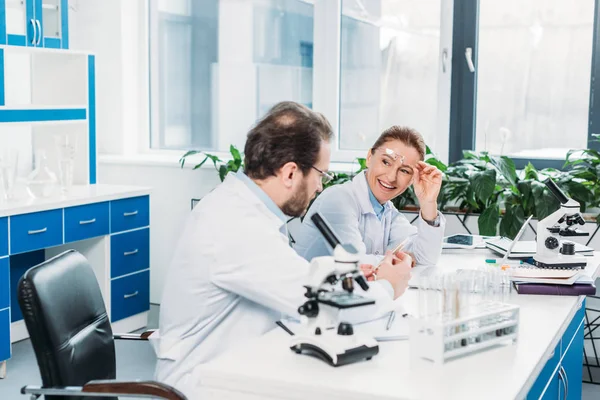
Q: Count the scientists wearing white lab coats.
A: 2